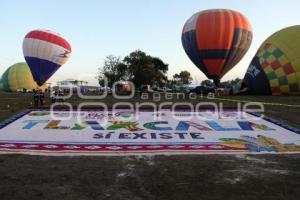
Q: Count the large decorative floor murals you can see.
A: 1